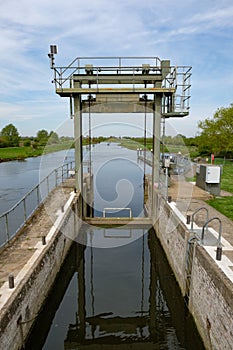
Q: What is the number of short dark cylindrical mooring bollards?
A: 7